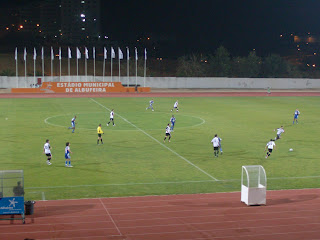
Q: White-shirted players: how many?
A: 7